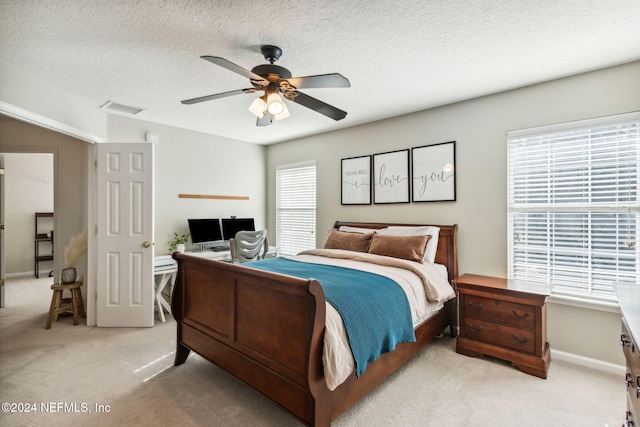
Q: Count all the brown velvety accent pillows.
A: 2